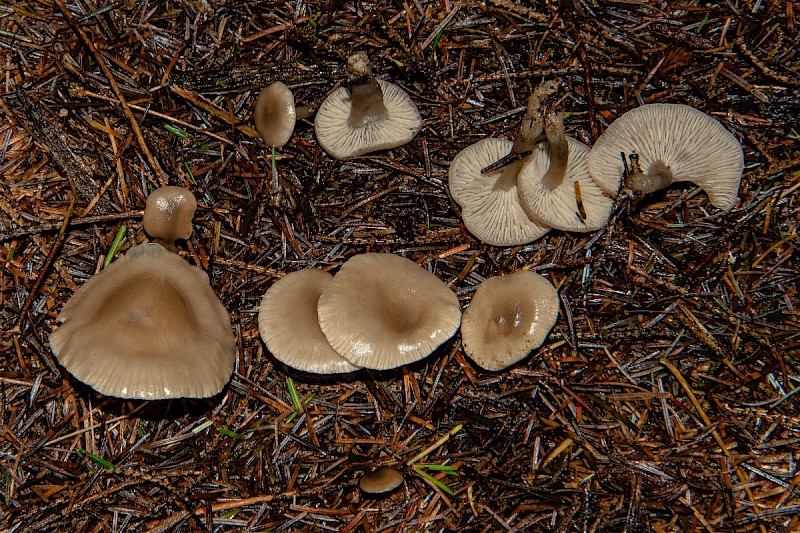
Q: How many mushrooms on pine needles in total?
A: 11